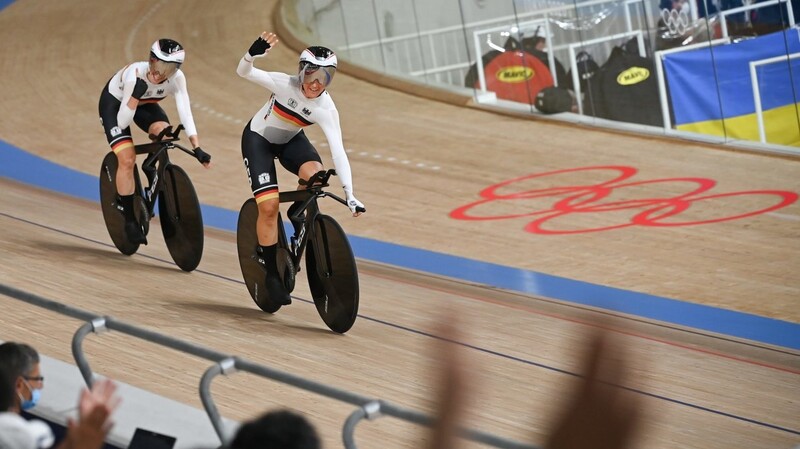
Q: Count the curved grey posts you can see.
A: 3